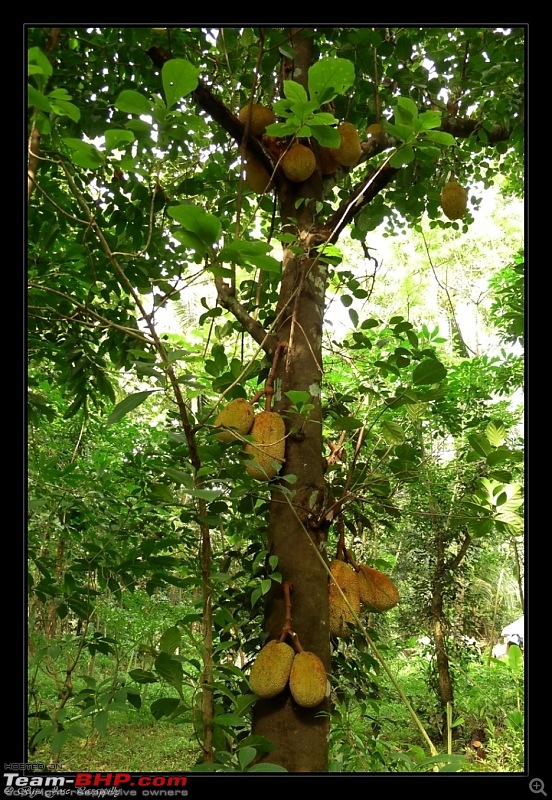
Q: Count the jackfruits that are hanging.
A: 13